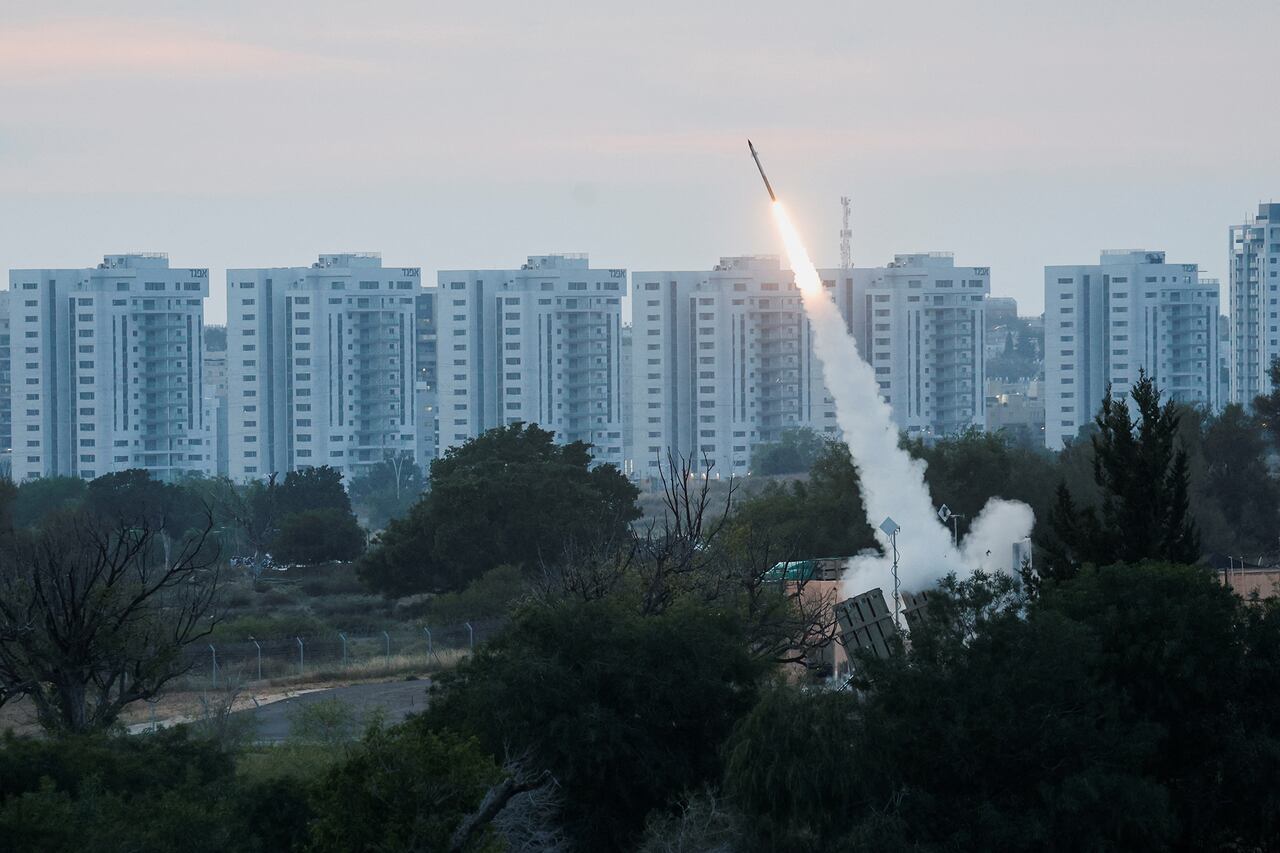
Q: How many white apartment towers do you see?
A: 7